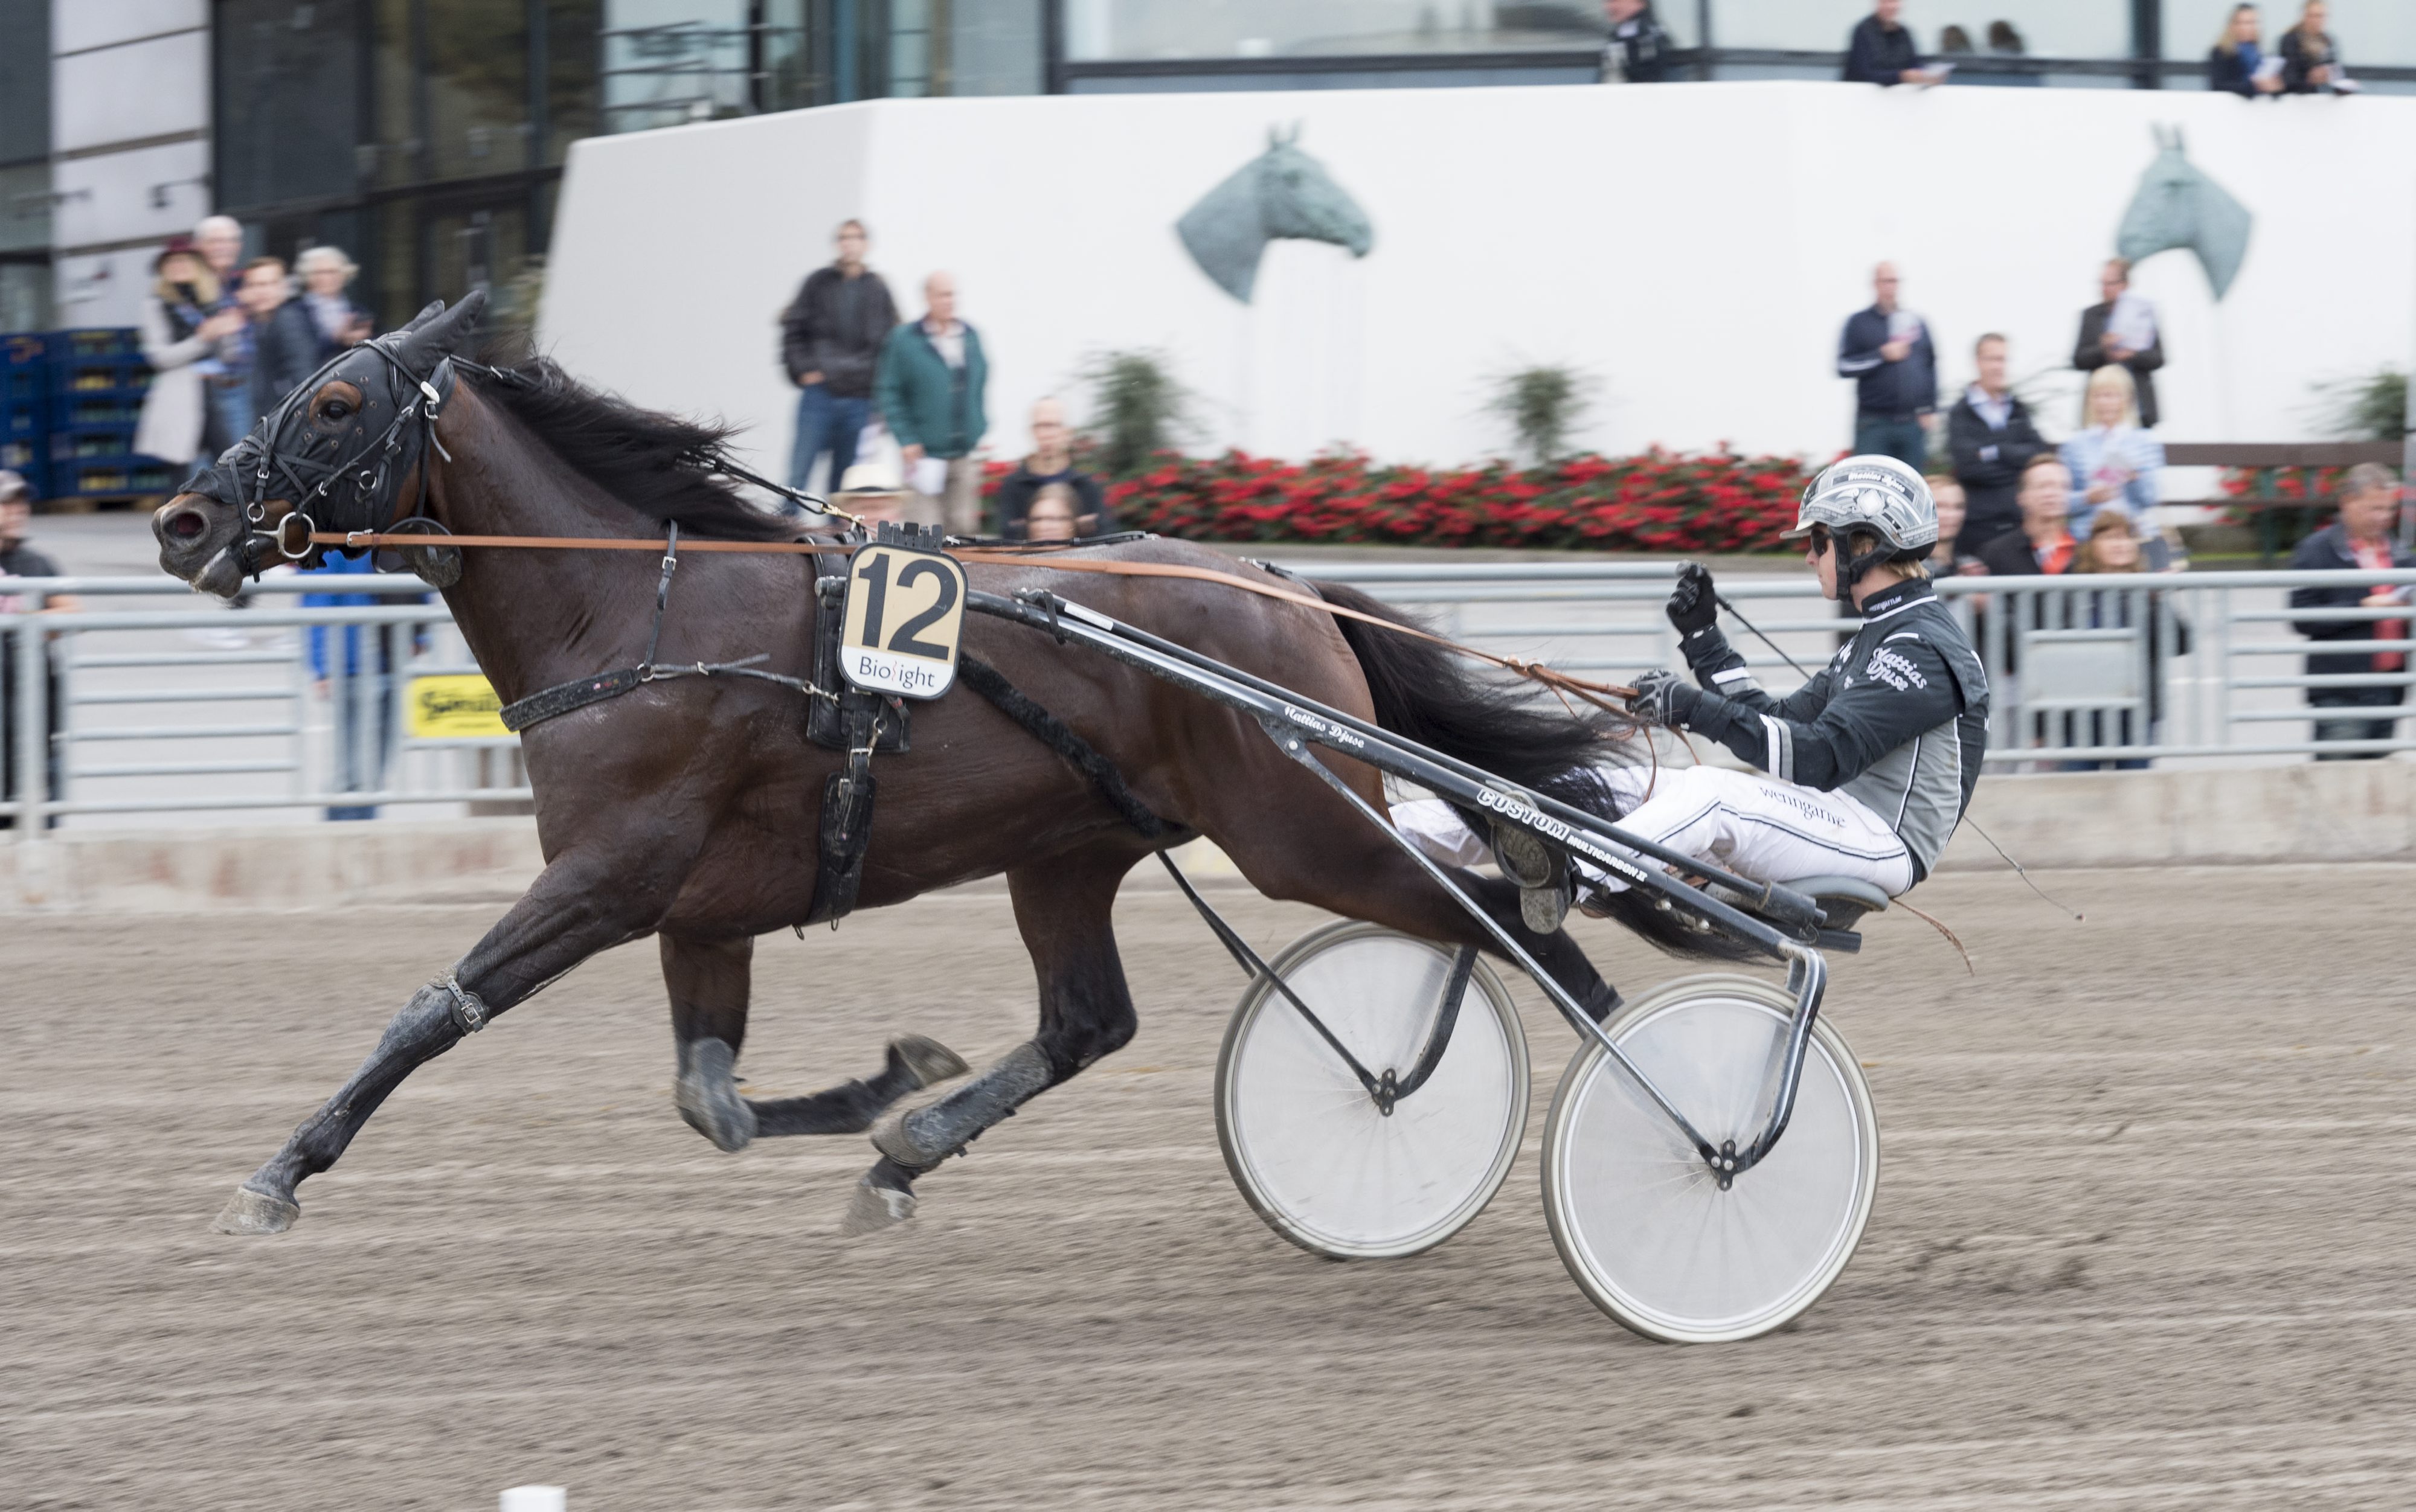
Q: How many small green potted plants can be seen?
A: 3